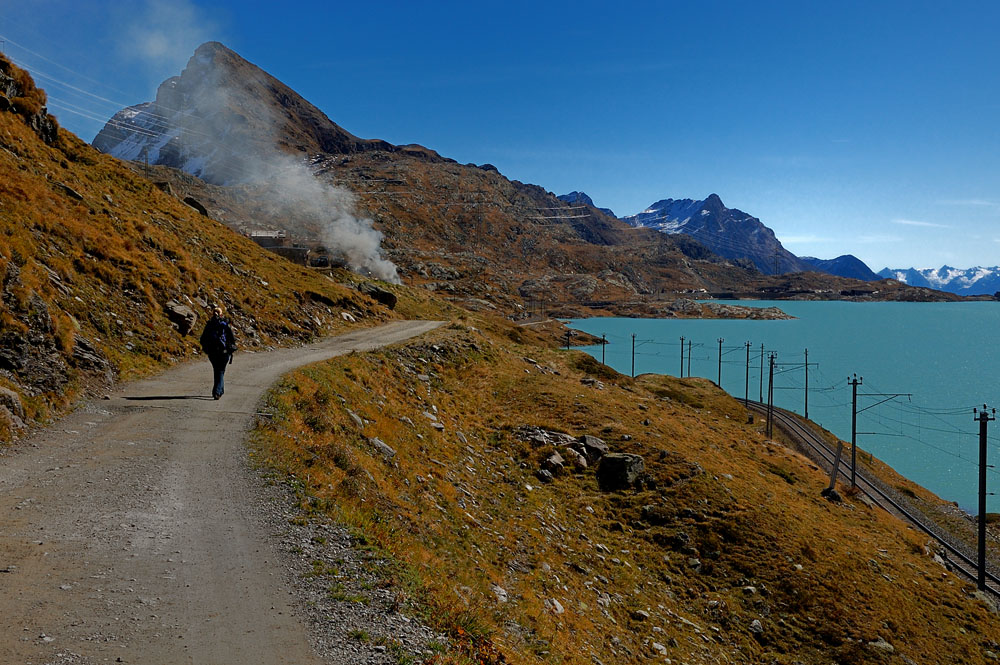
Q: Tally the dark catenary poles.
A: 12